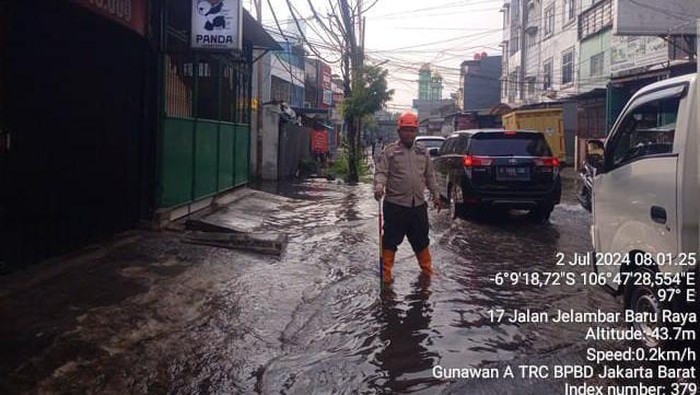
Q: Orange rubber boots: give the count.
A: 2